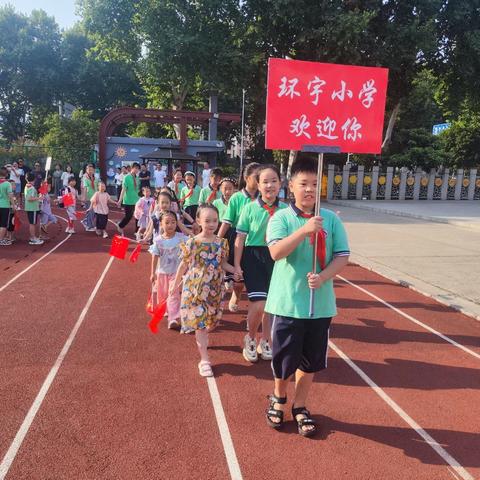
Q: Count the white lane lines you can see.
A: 5